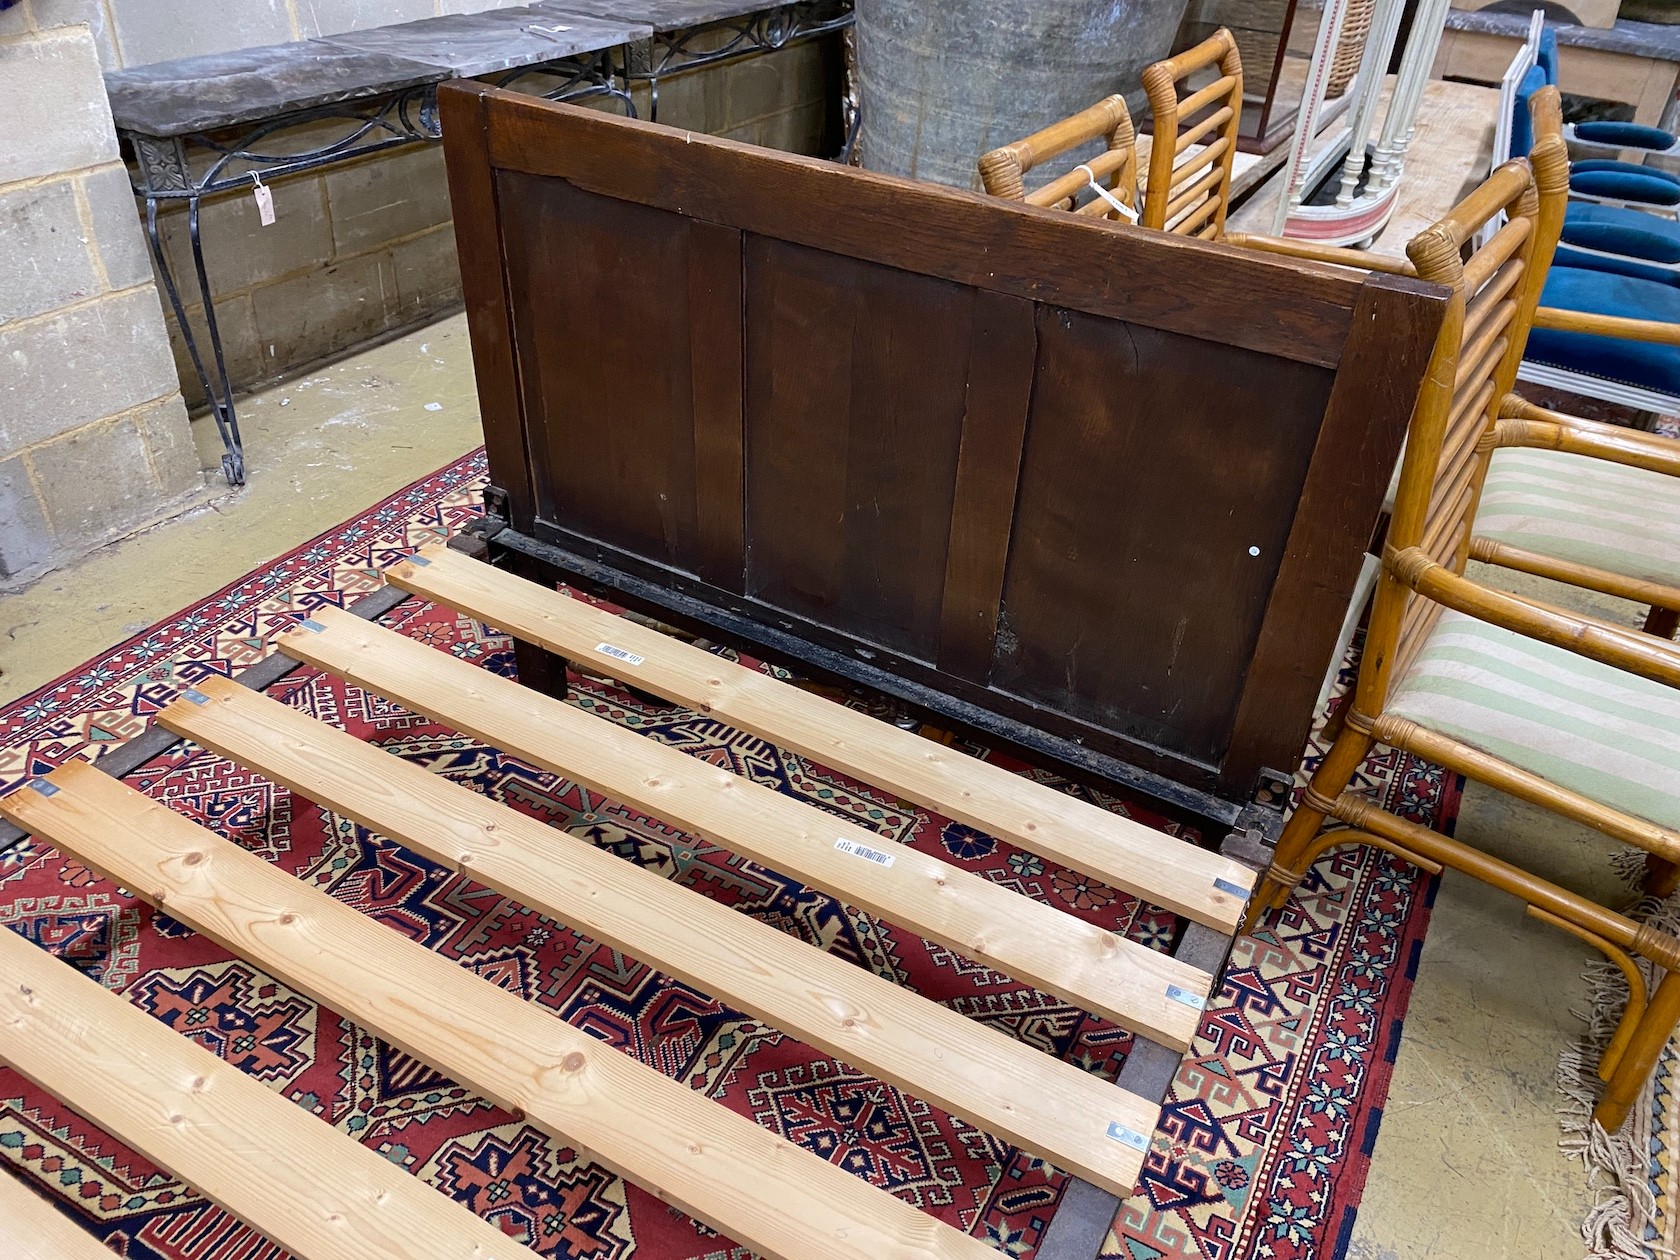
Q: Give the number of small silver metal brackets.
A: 7